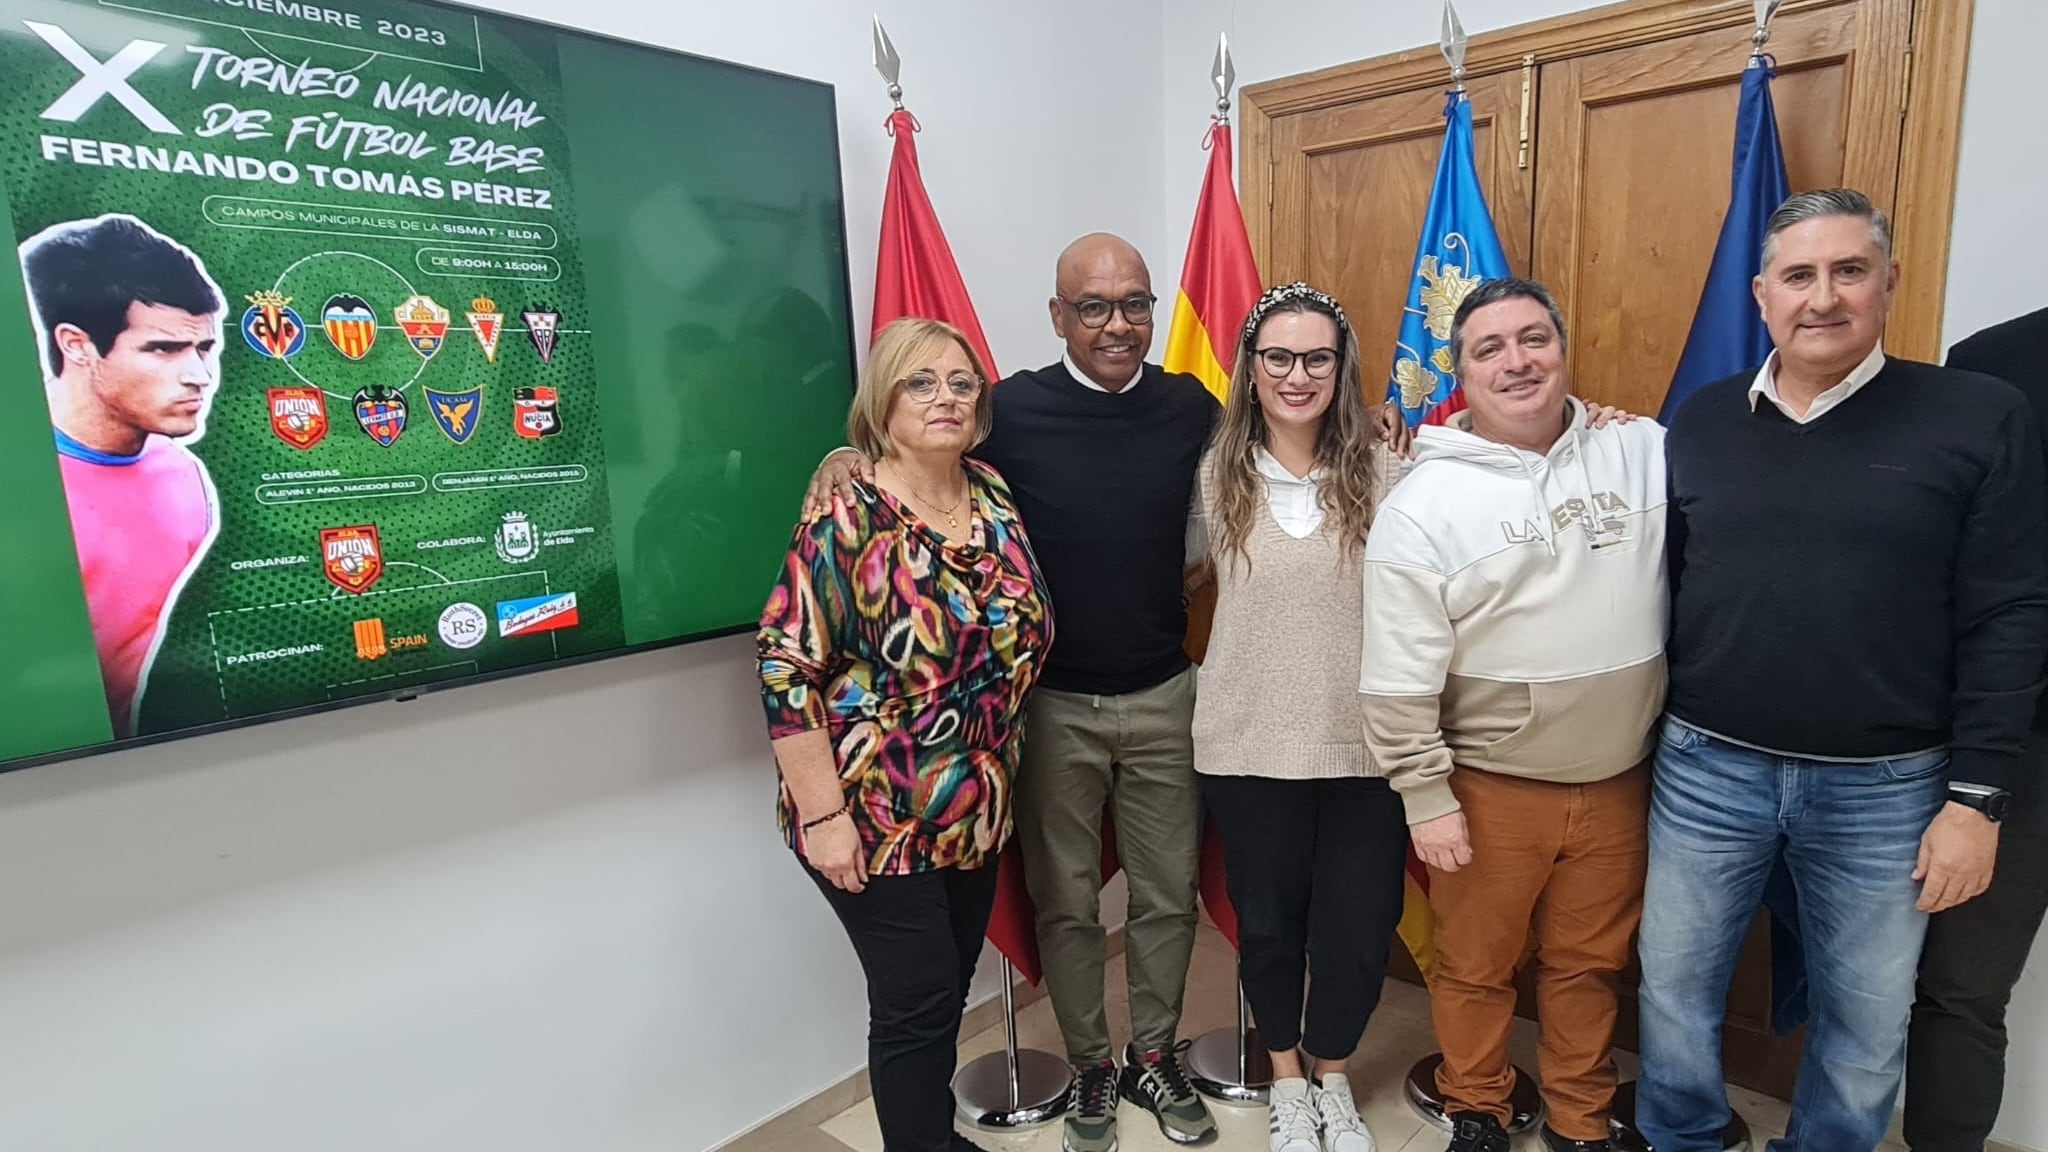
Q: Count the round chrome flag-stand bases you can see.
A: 4